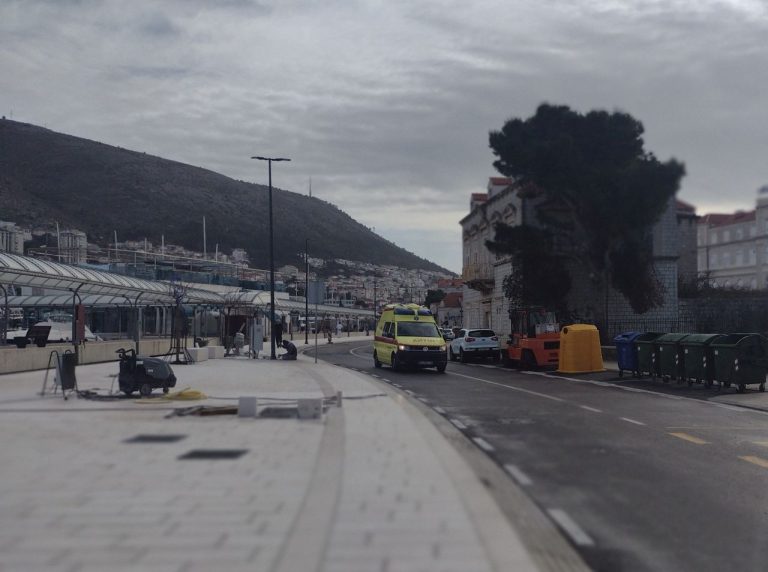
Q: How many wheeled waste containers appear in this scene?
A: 5